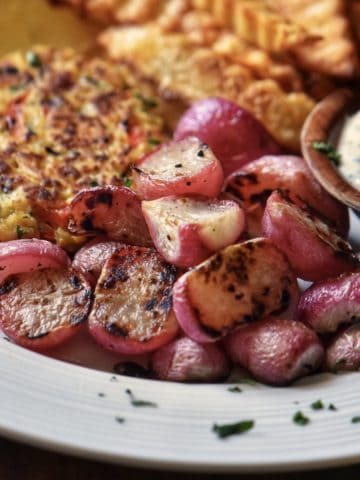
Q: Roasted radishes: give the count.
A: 15